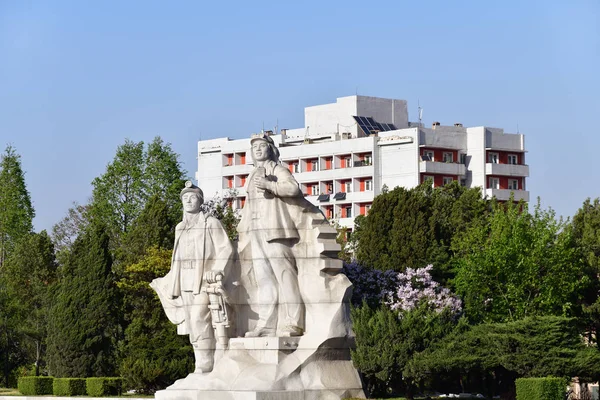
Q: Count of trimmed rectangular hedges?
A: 4